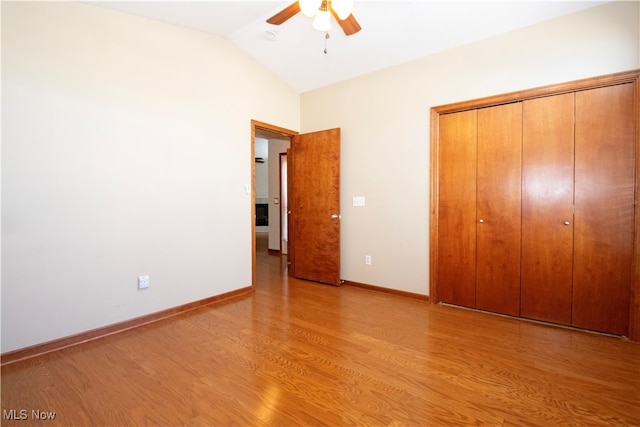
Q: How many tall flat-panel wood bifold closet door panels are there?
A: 4